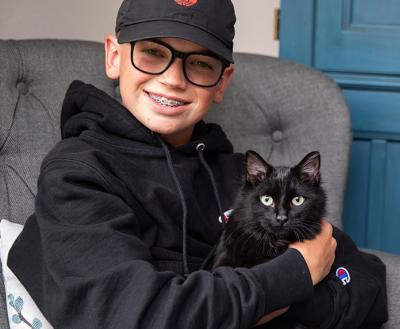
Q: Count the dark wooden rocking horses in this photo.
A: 0